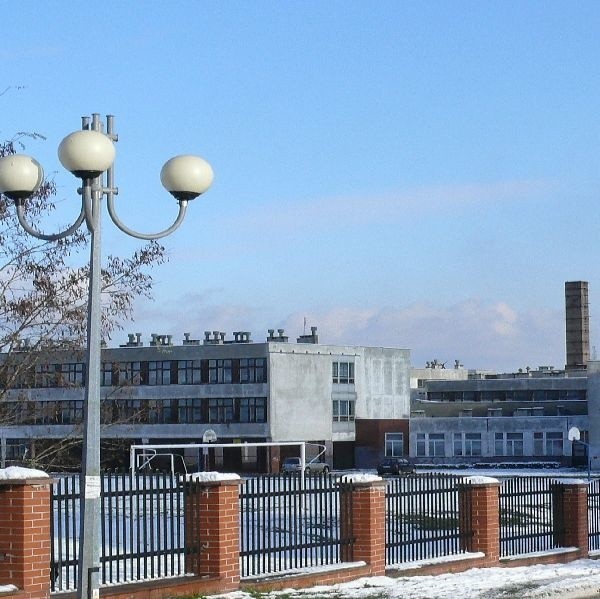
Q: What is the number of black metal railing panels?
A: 5